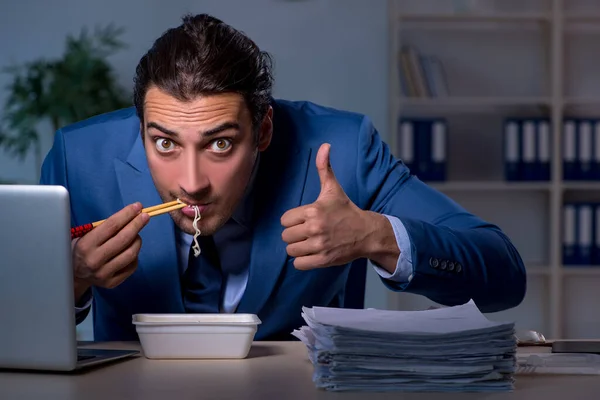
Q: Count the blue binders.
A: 12